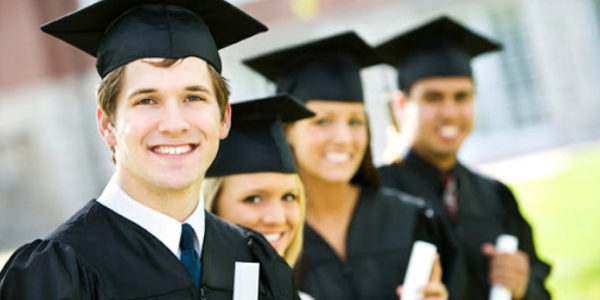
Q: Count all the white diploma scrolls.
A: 3